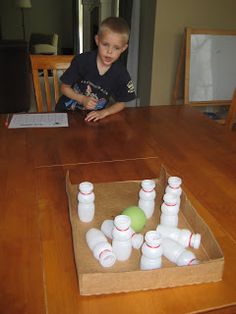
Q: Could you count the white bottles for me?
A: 10